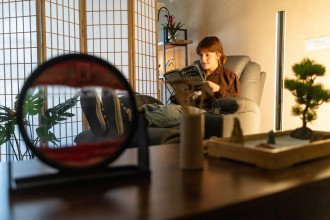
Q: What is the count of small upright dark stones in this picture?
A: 2